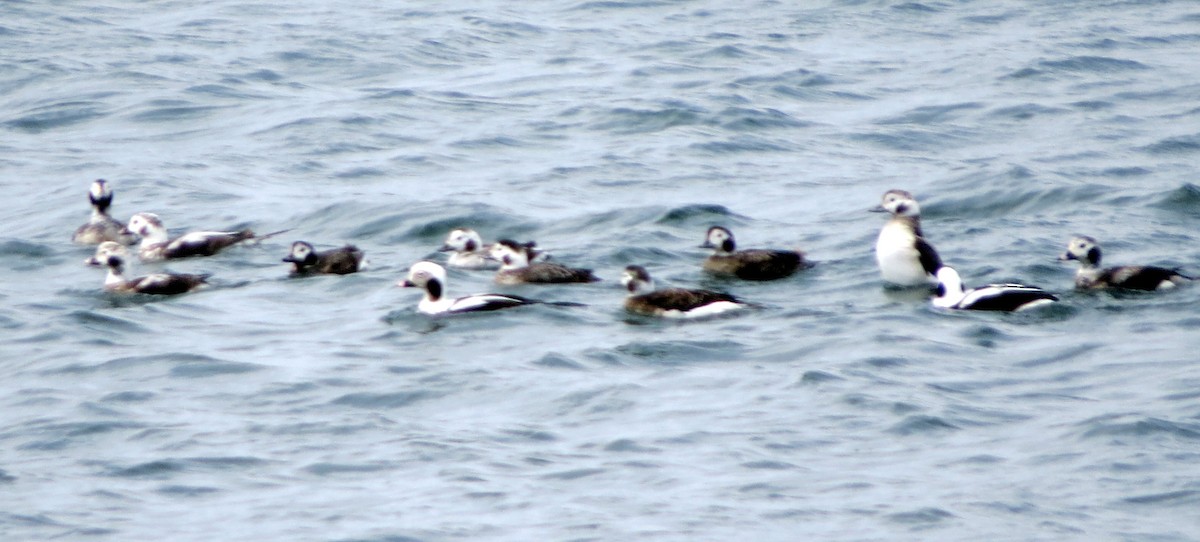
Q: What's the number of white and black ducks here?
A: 12